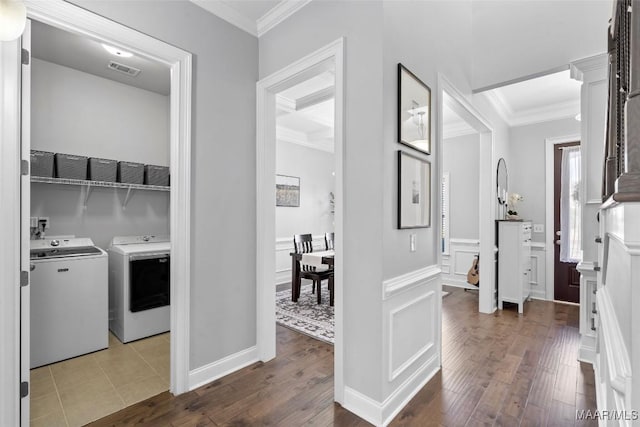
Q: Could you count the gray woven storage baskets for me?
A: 5